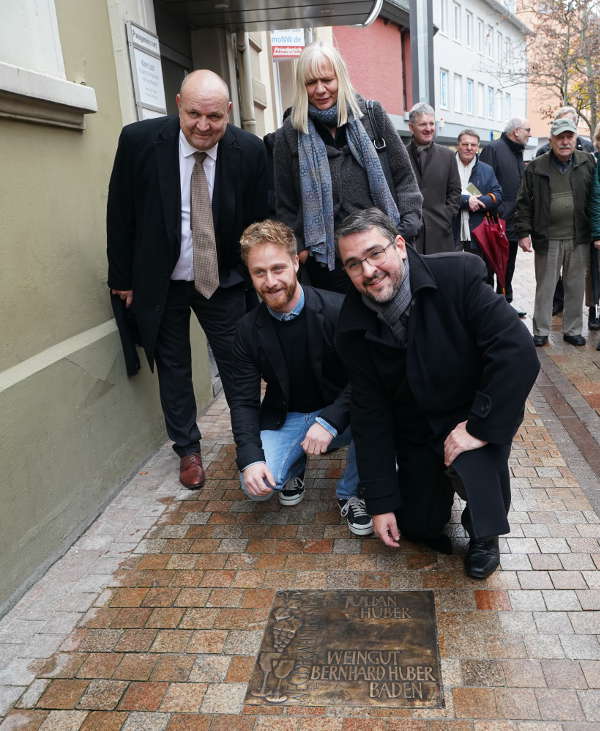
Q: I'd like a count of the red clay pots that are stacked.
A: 0